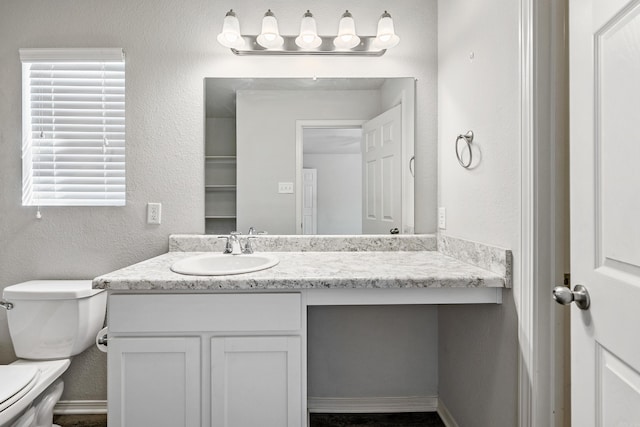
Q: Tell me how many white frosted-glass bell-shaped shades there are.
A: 5